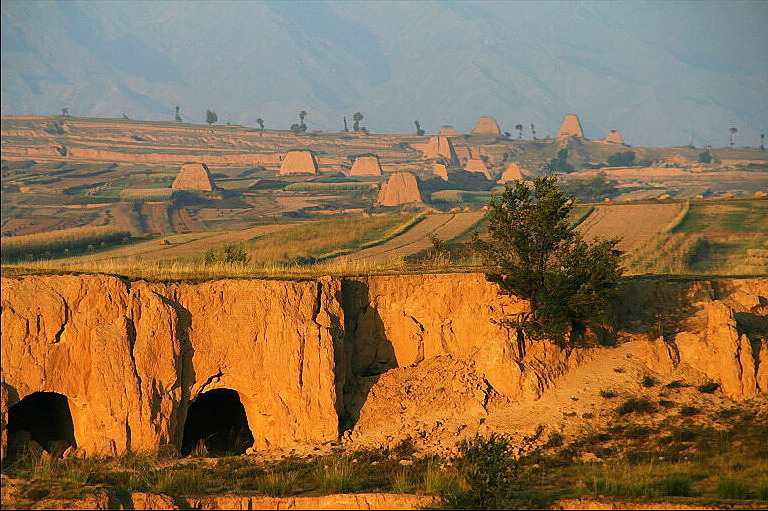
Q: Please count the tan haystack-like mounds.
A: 12